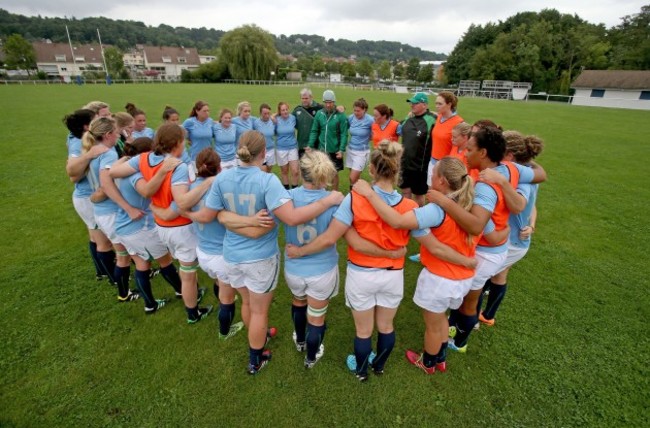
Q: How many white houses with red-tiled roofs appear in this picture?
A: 2